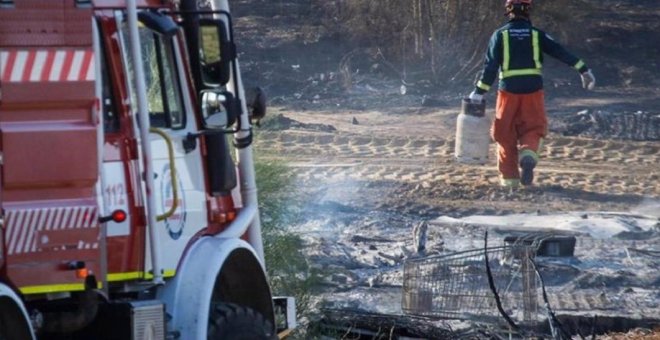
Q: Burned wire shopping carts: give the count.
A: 1